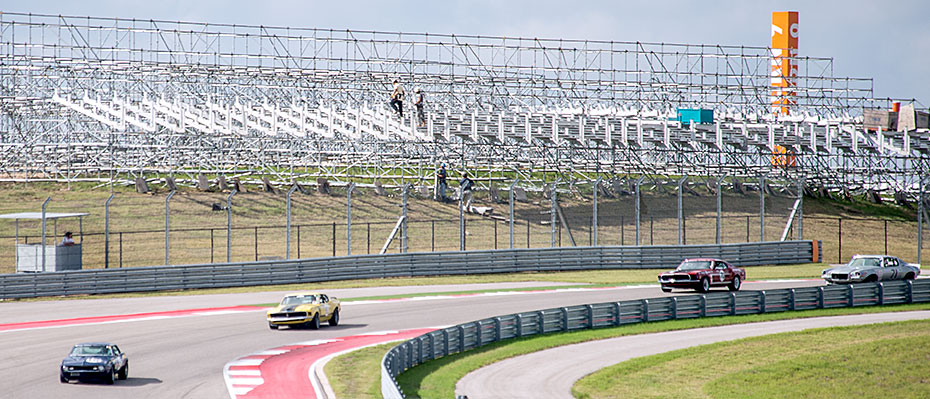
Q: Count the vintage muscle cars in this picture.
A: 4